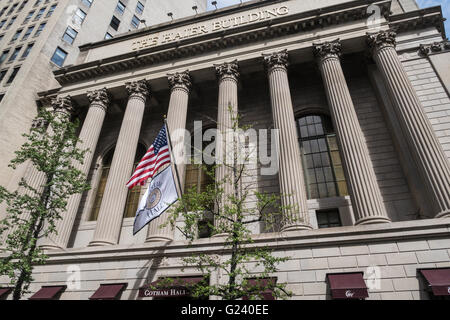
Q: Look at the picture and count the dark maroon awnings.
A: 7